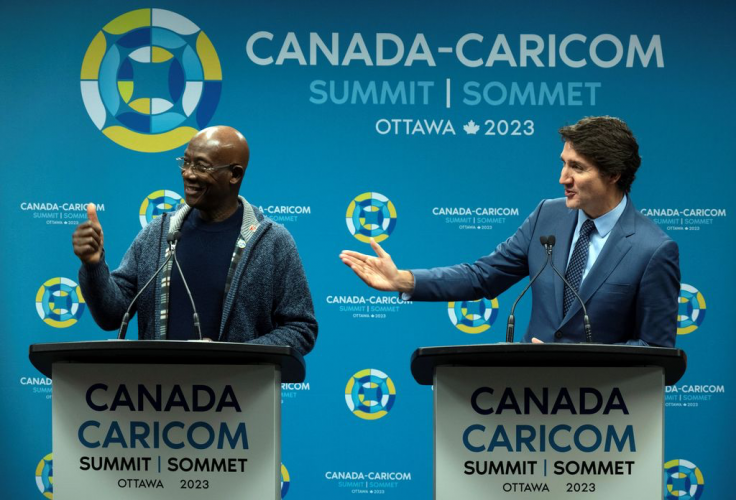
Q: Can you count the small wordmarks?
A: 9